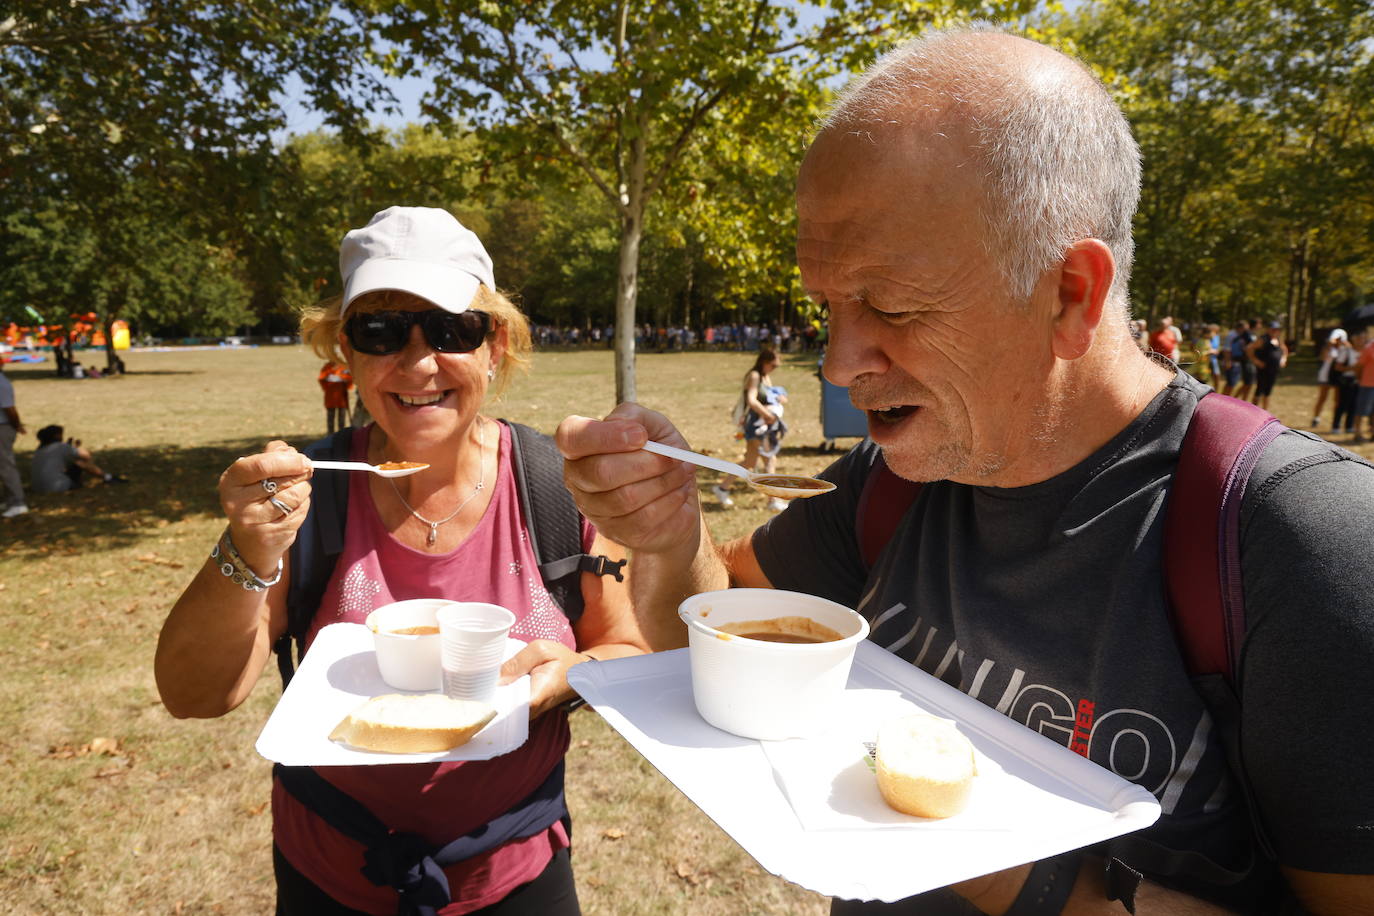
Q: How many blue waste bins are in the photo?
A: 1